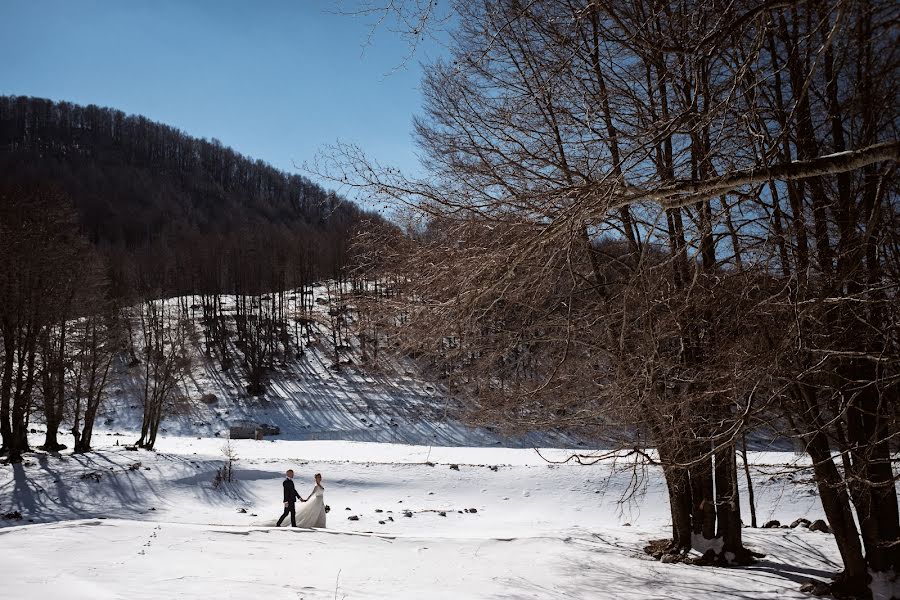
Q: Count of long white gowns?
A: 1